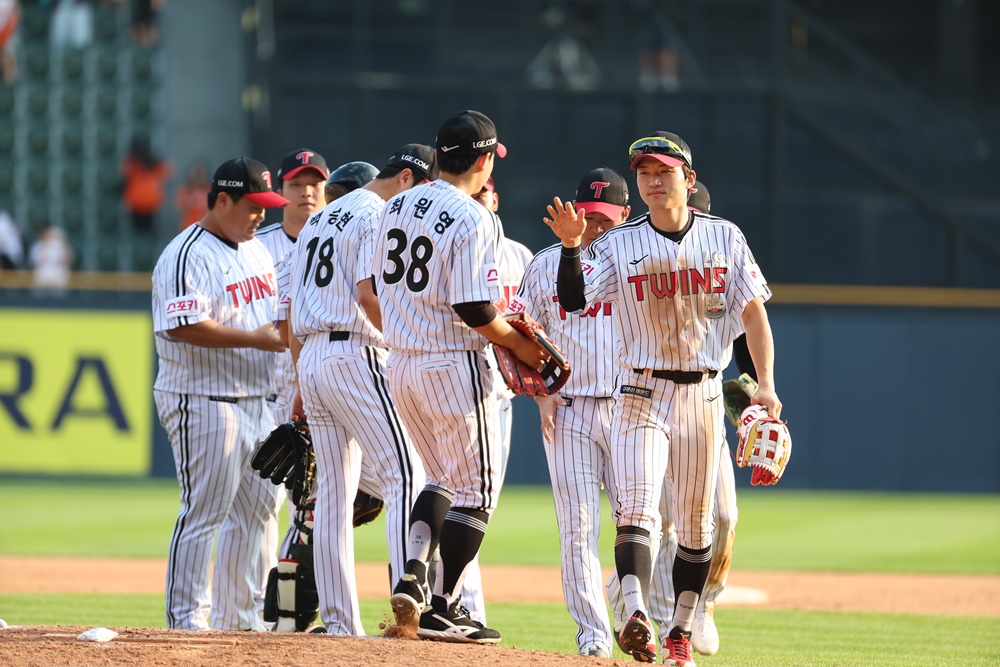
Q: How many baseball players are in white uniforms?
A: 9